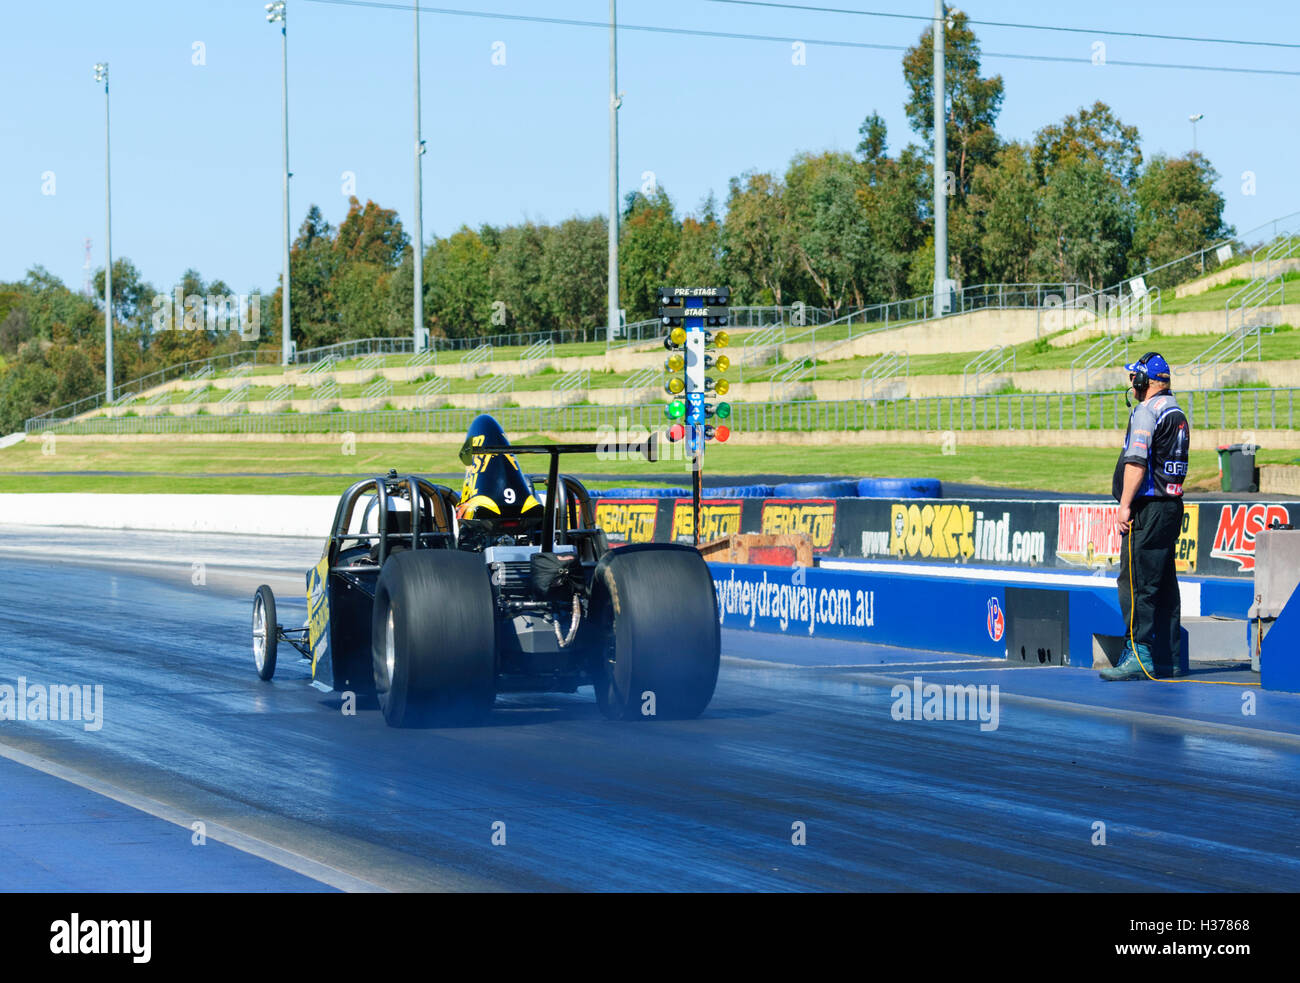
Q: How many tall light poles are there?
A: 5